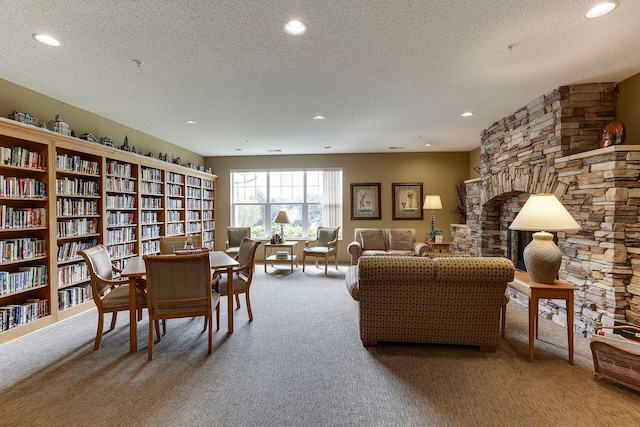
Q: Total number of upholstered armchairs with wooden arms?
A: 6